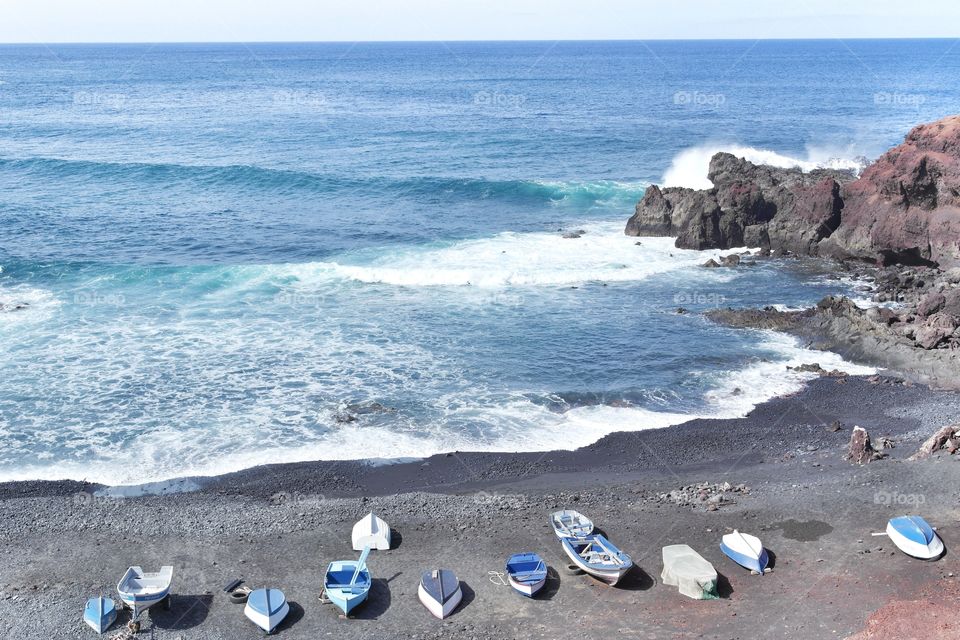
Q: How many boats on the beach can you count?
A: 12